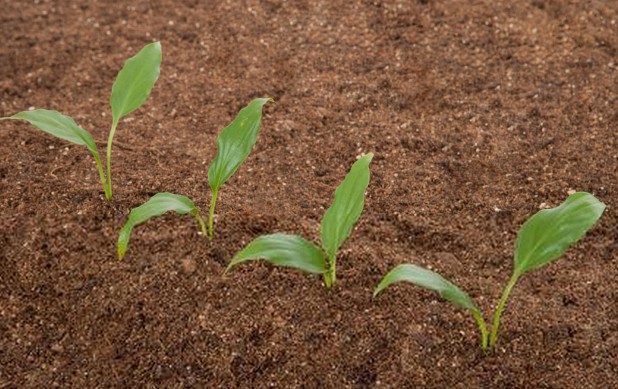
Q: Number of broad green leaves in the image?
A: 8